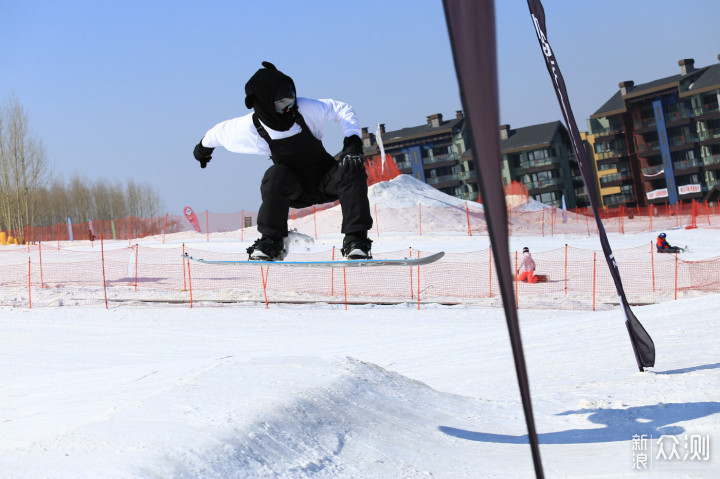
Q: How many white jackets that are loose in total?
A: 1